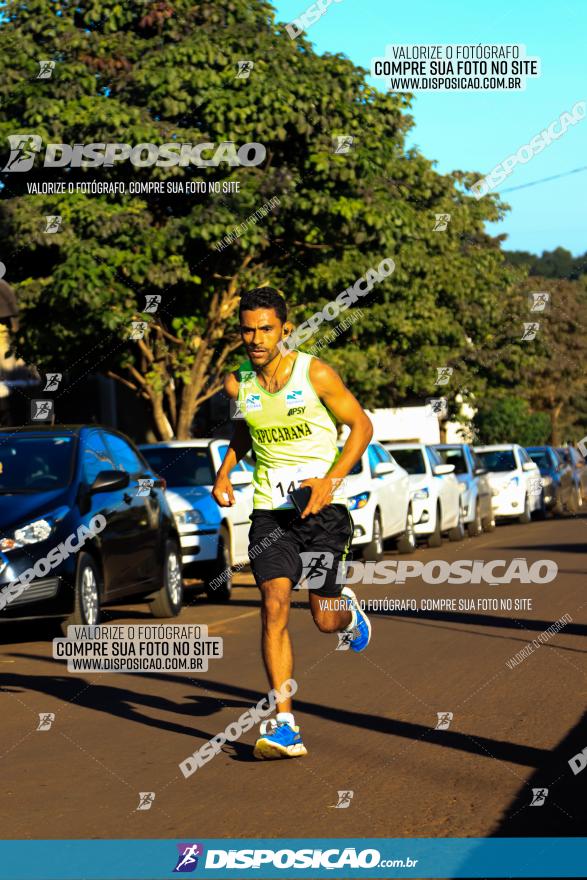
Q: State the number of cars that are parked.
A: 8